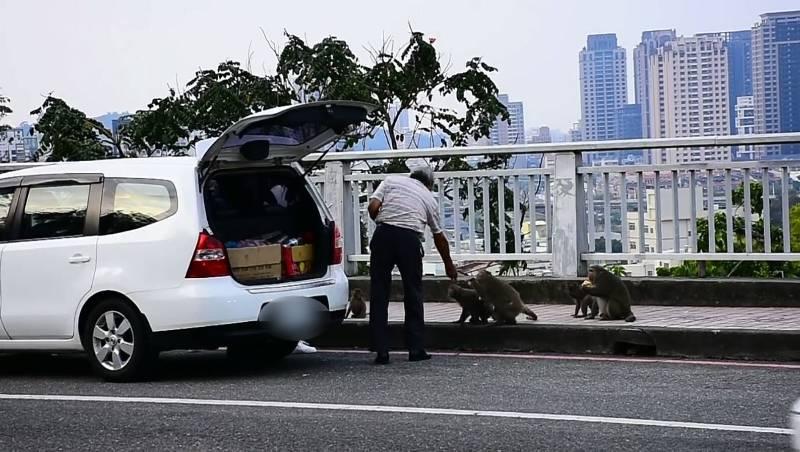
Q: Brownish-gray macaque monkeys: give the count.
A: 5